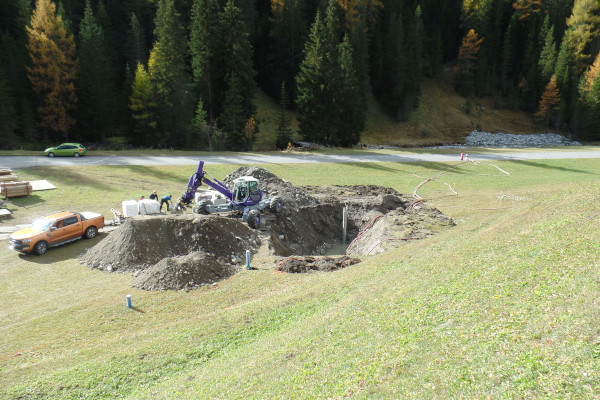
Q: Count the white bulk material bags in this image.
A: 2